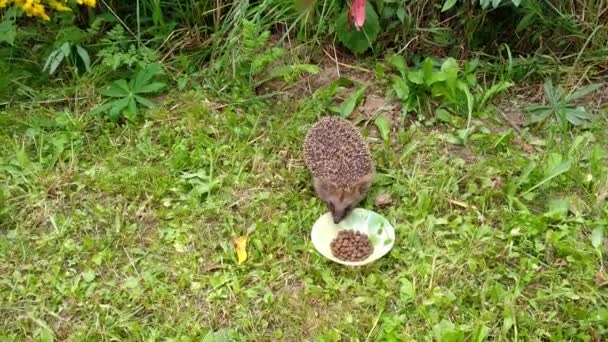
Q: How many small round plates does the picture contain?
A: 1